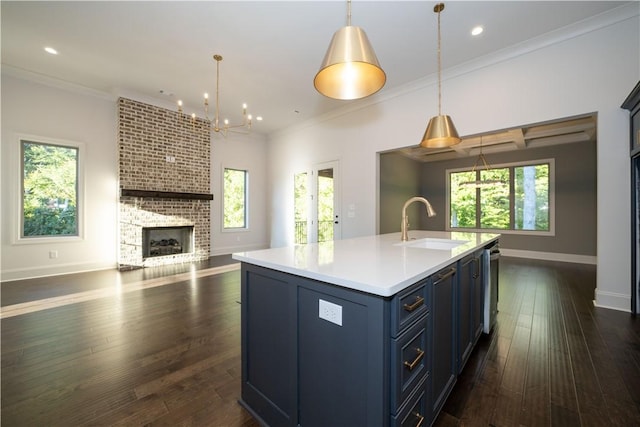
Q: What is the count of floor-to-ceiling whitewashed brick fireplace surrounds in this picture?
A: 1